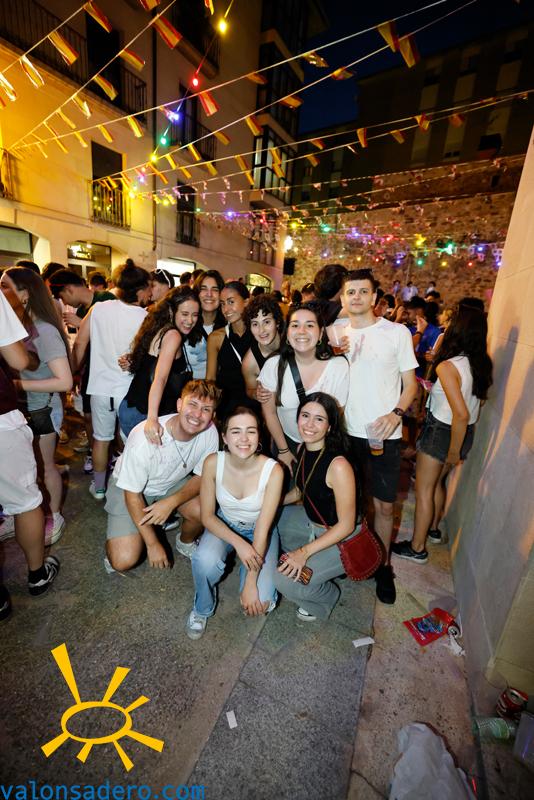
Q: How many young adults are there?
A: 9